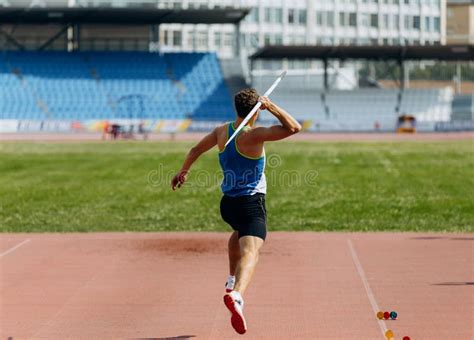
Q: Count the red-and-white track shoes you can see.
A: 2